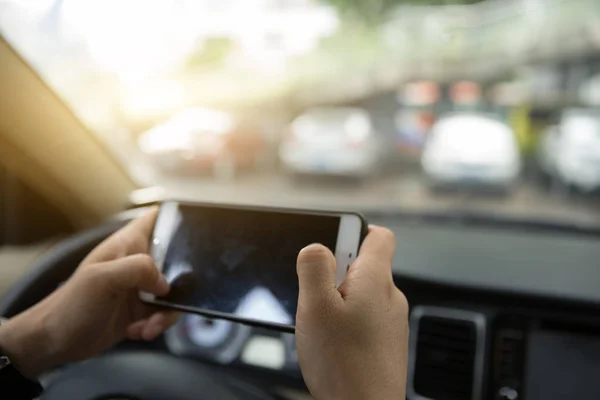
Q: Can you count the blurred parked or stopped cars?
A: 4